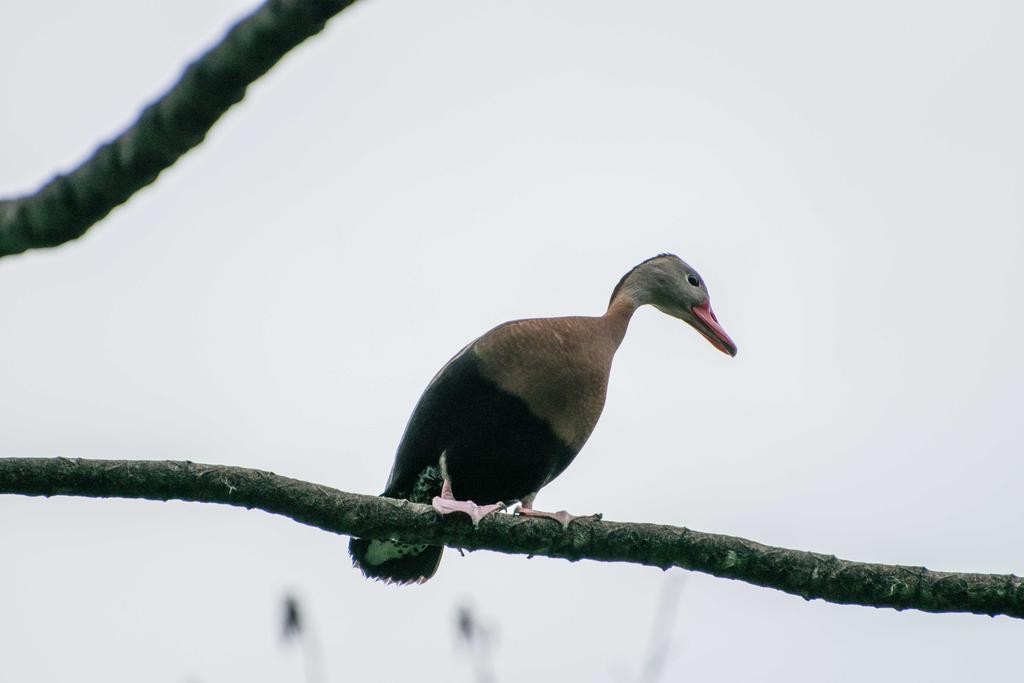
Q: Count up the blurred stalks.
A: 3